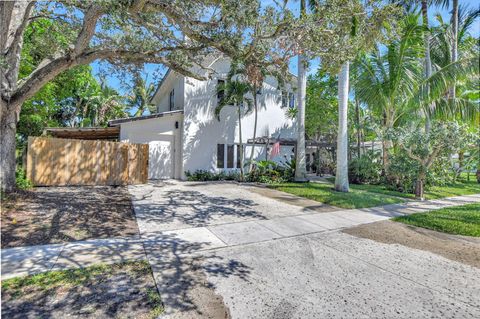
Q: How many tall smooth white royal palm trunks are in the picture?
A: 2